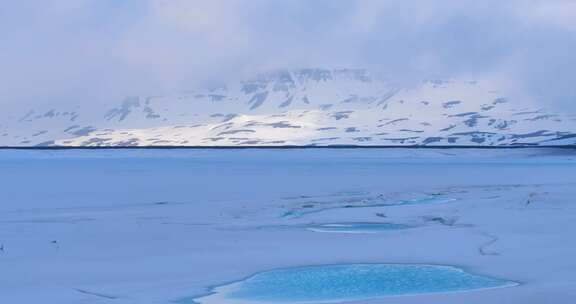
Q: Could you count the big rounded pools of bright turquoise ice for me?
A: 2